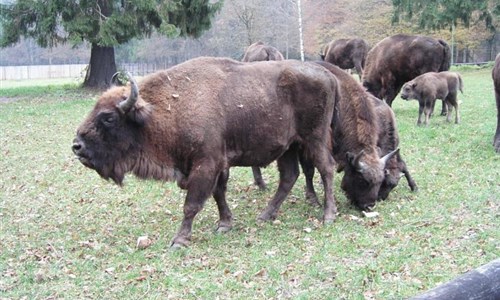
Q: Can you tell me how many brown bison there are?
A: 8